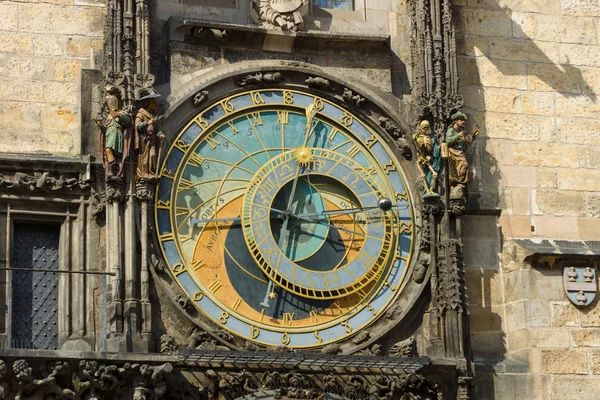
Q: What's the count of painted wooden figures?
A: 4